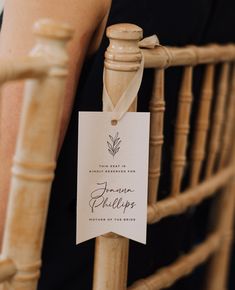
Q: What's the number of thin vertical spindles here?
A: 5